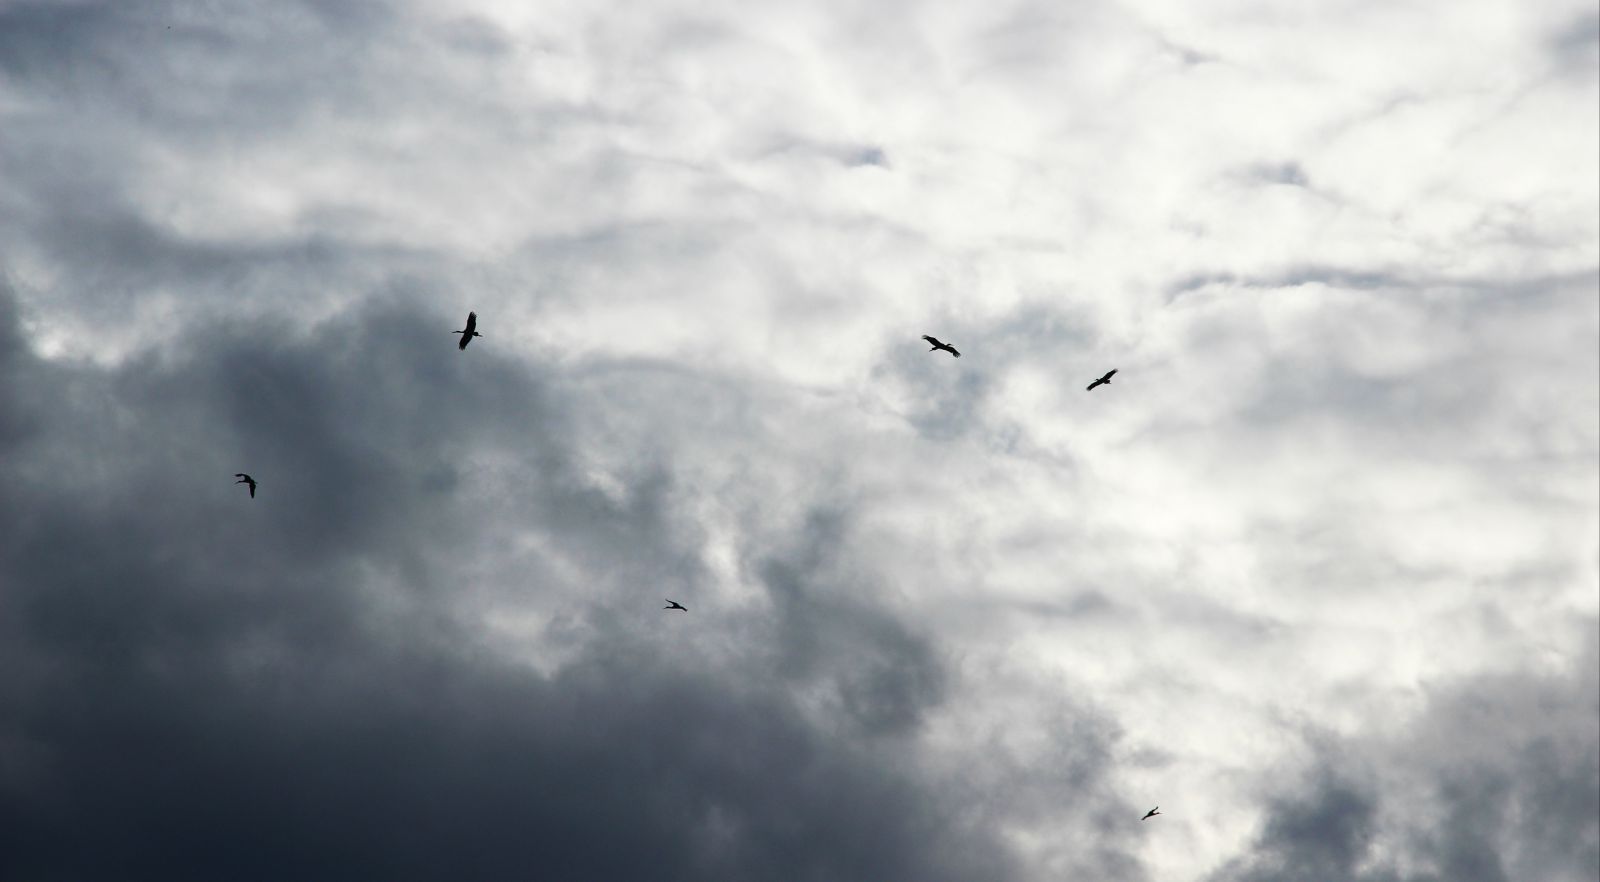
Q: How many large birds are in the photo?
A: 6